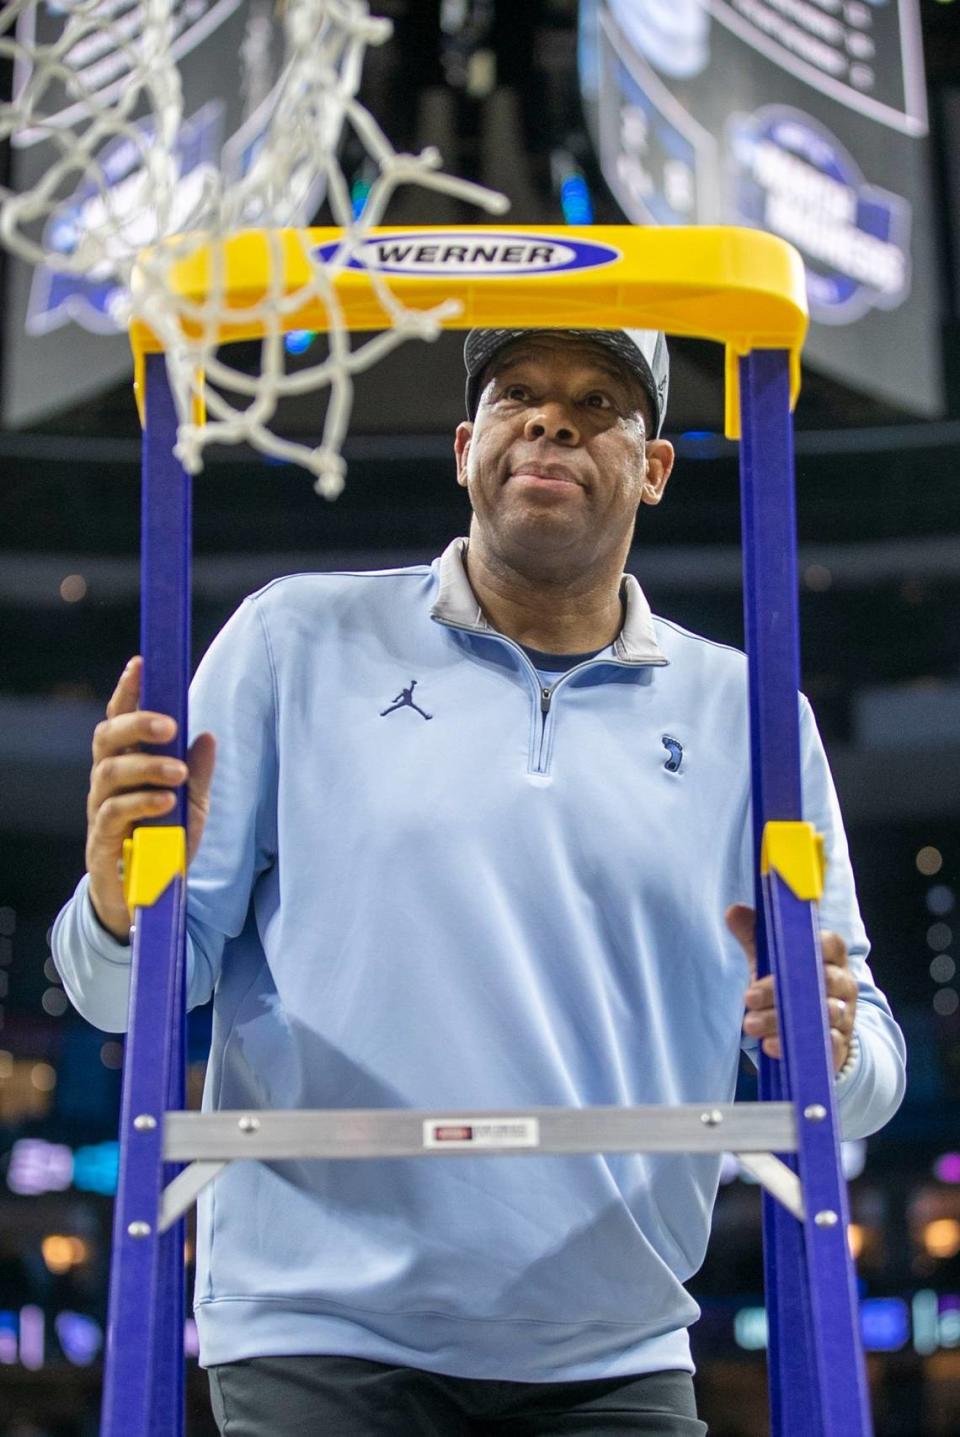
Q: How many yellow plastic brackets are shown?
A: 2